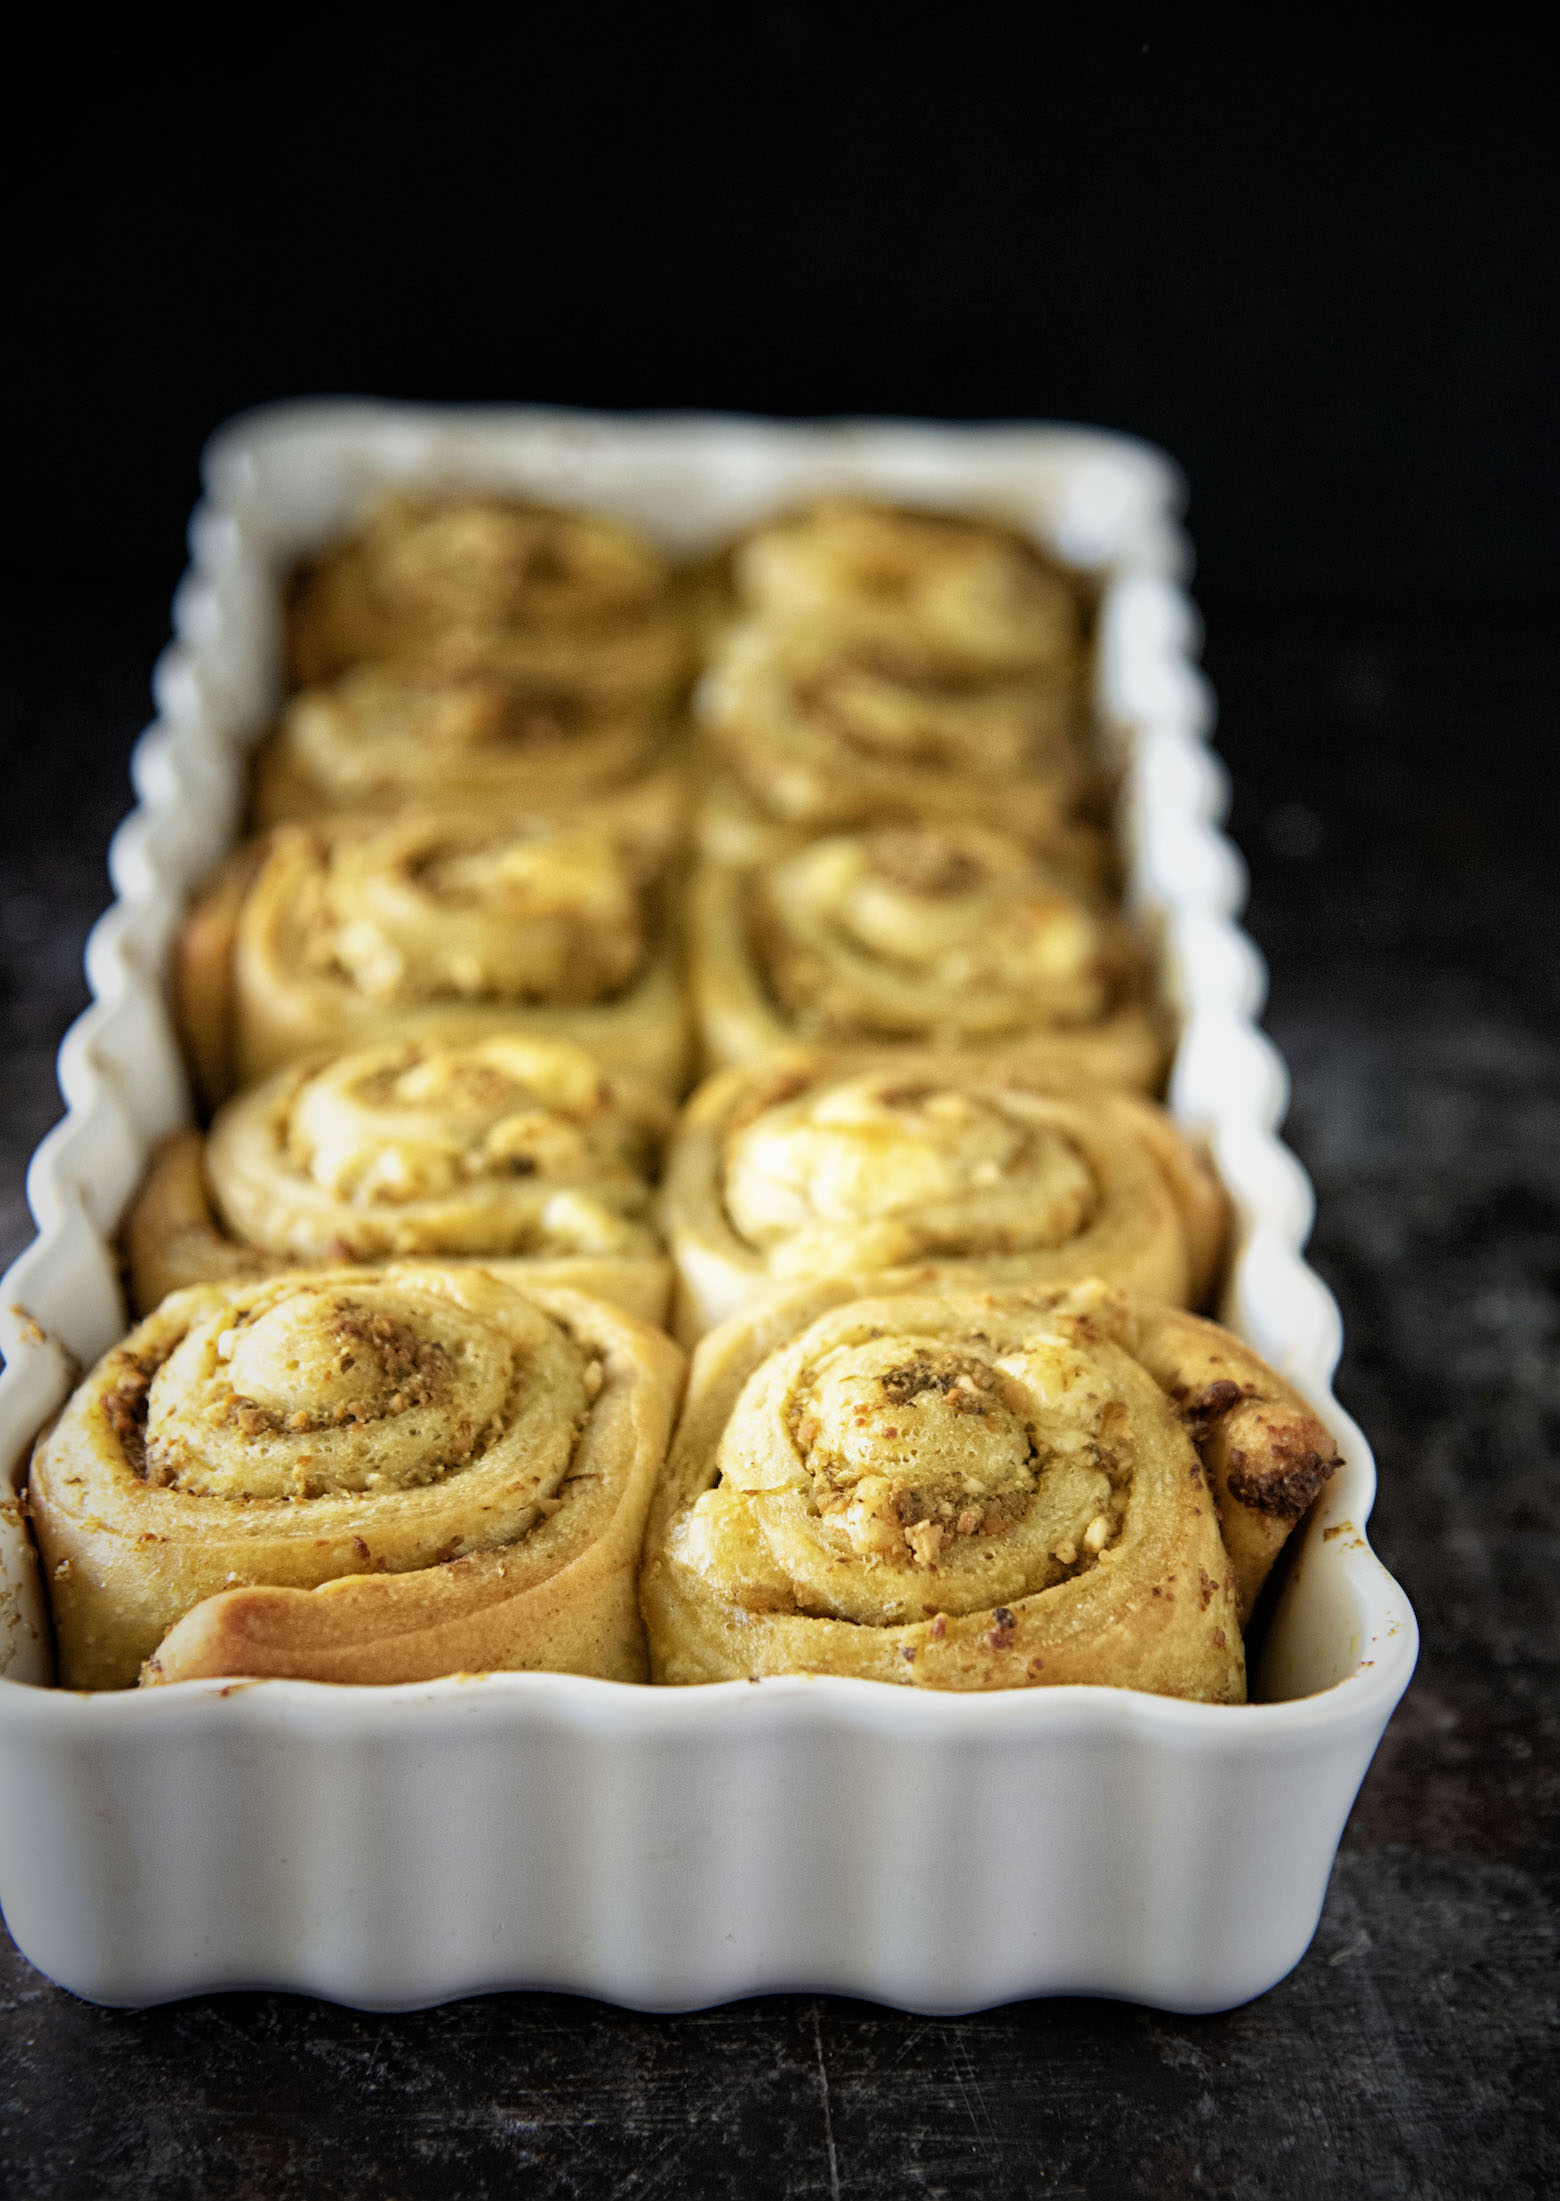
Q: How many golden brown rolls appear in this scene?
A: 10